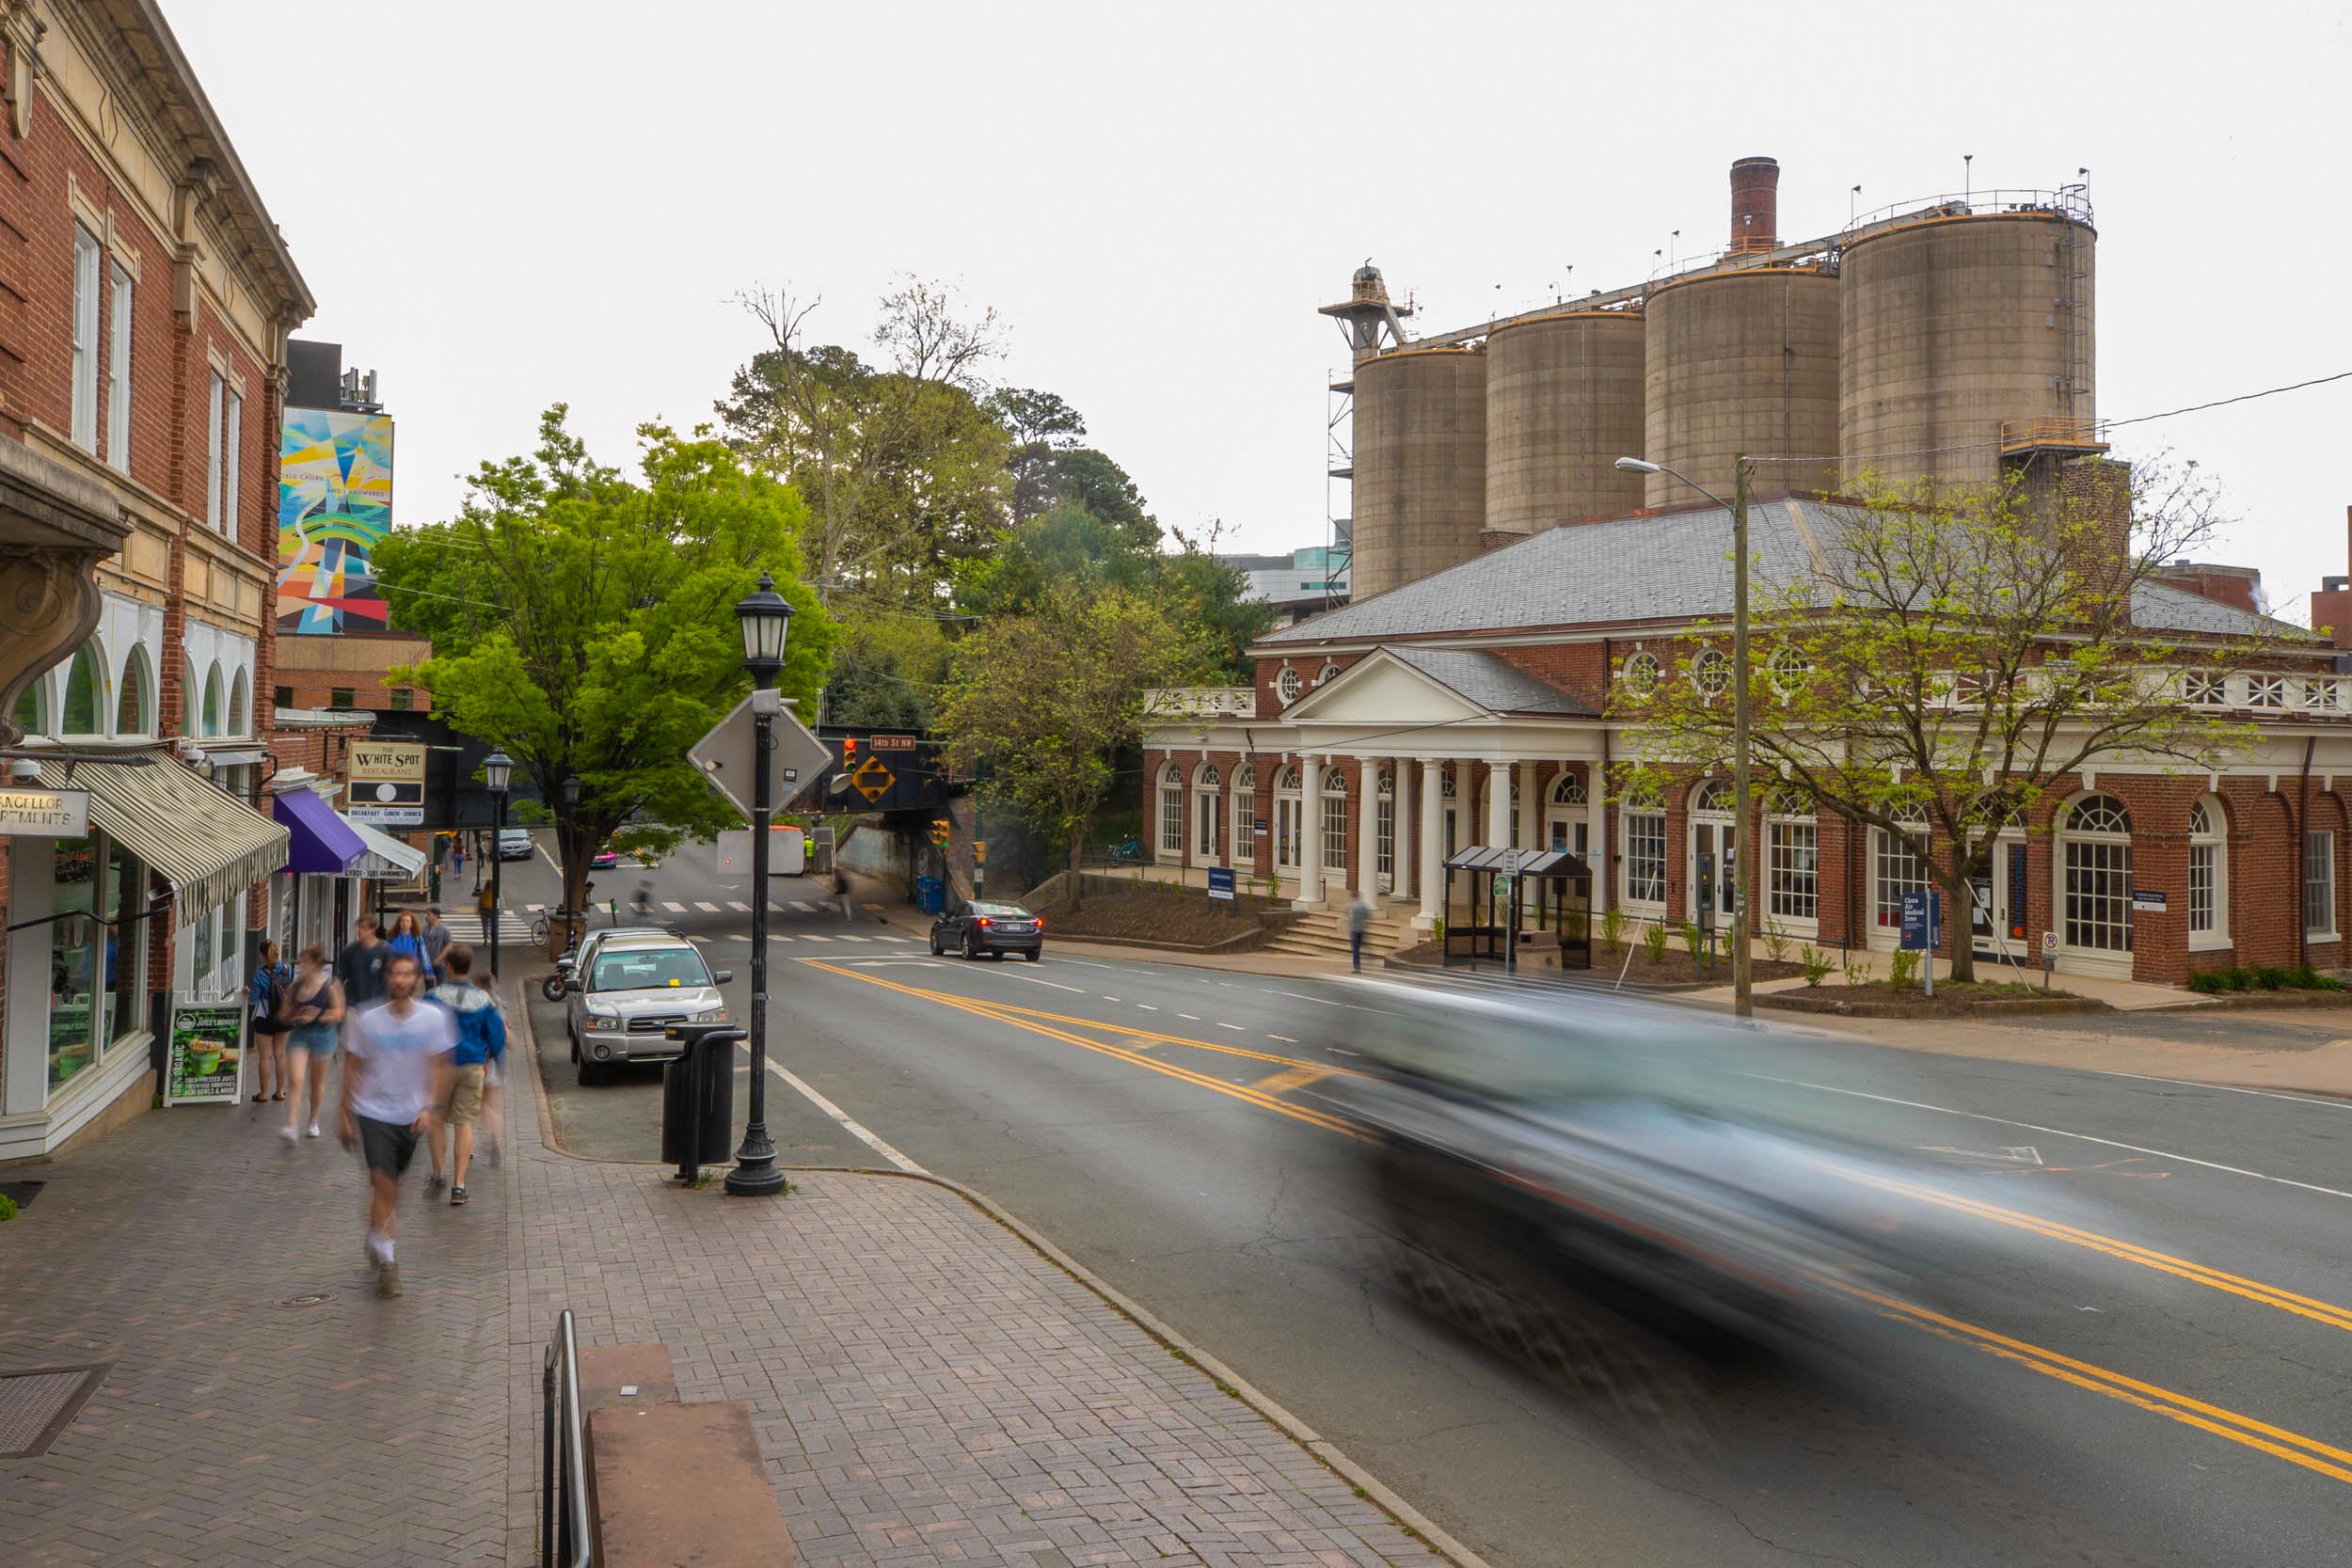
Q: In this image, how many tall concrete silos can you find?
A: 4